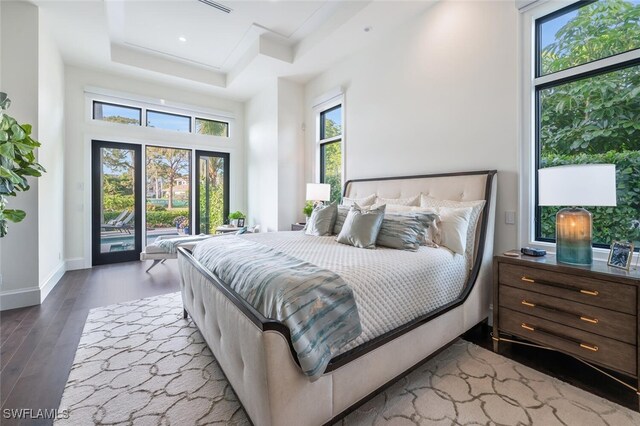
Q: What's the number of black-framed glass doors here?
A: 2